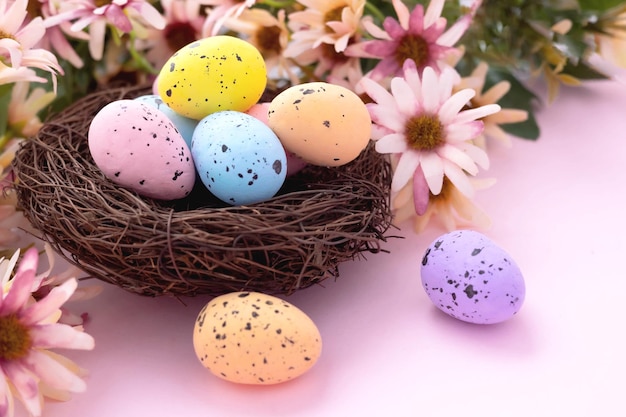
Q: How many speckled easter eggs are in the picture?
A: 8